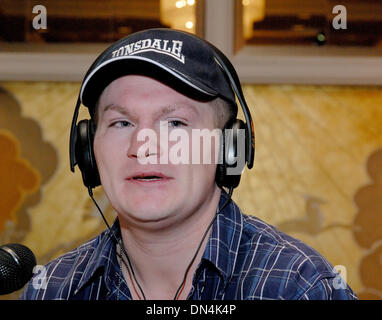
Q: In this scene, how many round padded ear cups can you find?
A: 2